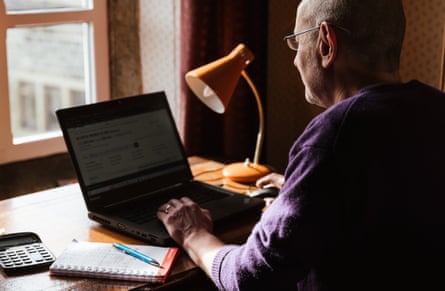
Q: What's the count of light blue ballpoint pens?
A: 1